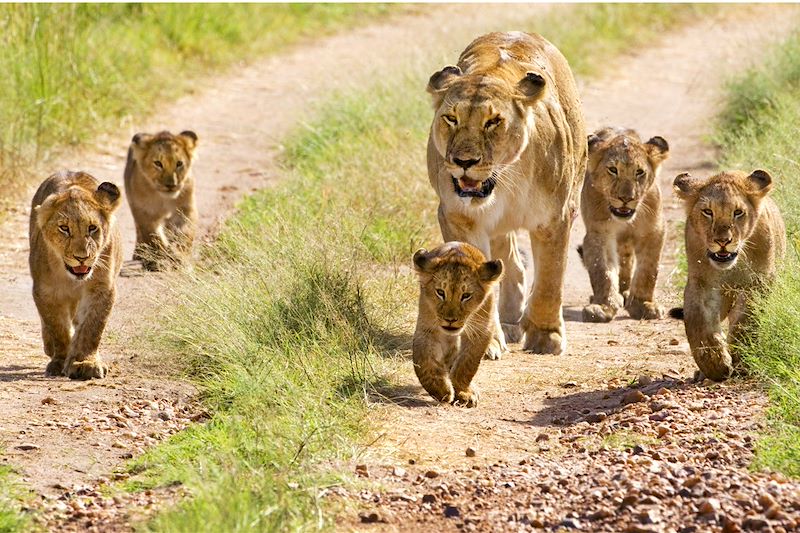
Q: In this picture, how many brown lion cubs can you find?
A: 5